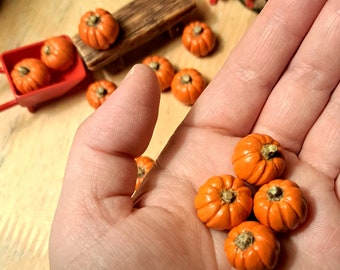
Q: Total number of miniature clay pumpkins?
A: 12